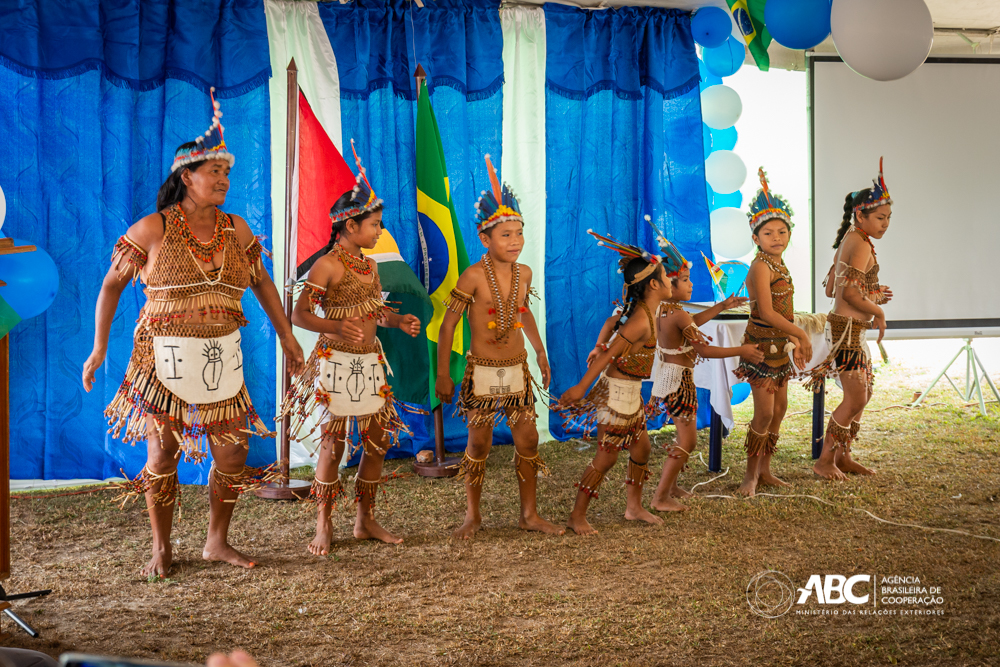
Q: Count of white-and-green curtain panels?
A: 2